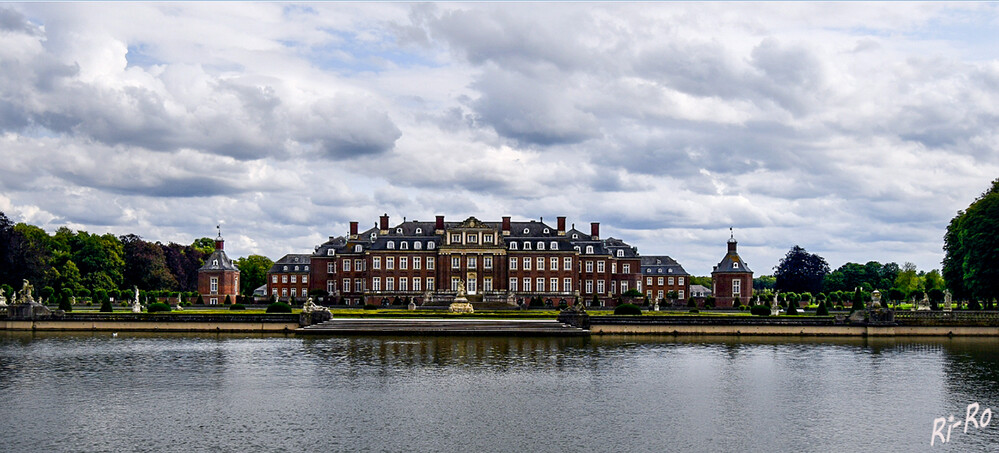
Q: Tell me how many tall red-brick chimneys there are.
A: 6